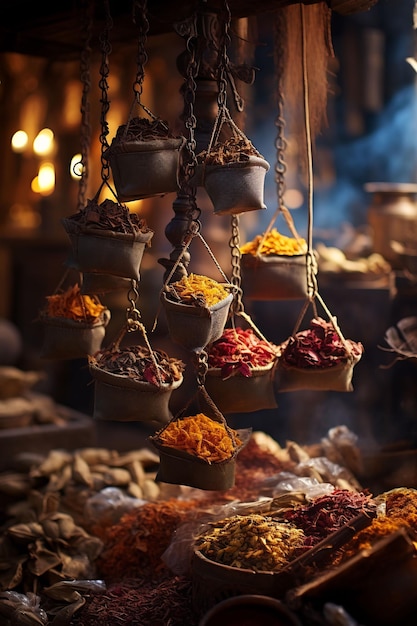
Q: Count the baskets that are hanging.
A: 10